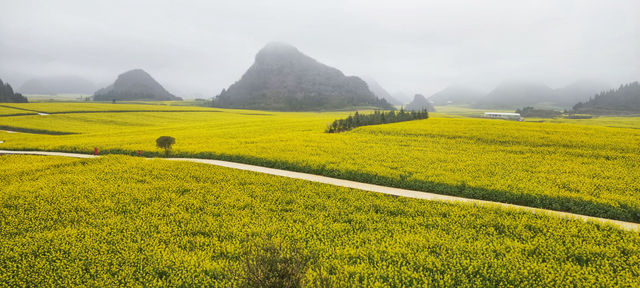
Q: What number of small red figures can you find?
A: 2